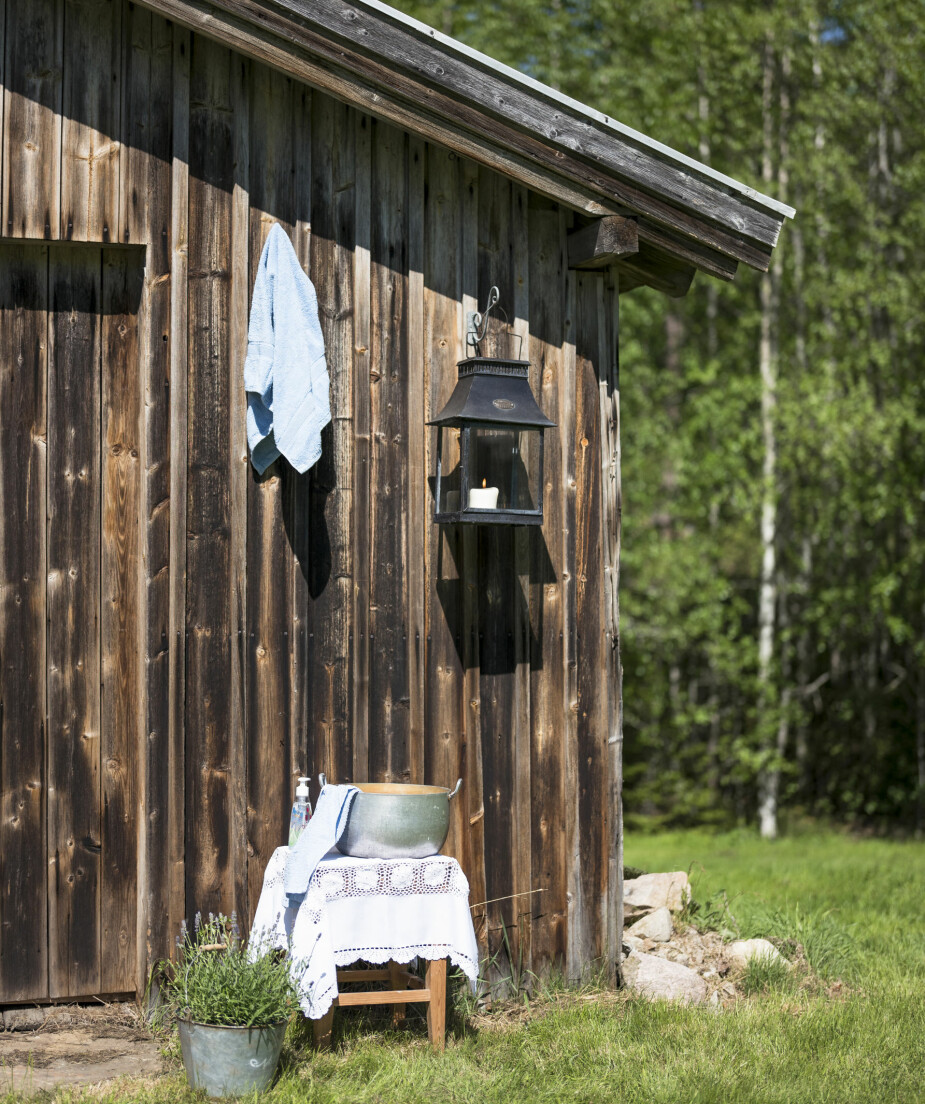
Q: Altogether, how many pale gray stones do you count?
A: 4